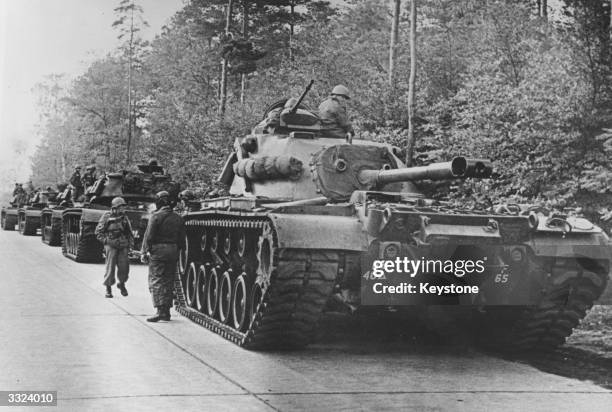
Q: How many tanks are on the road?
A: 5